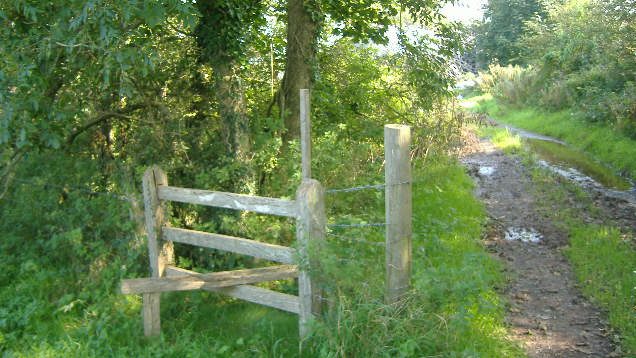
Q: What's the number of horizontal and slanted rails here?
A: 4